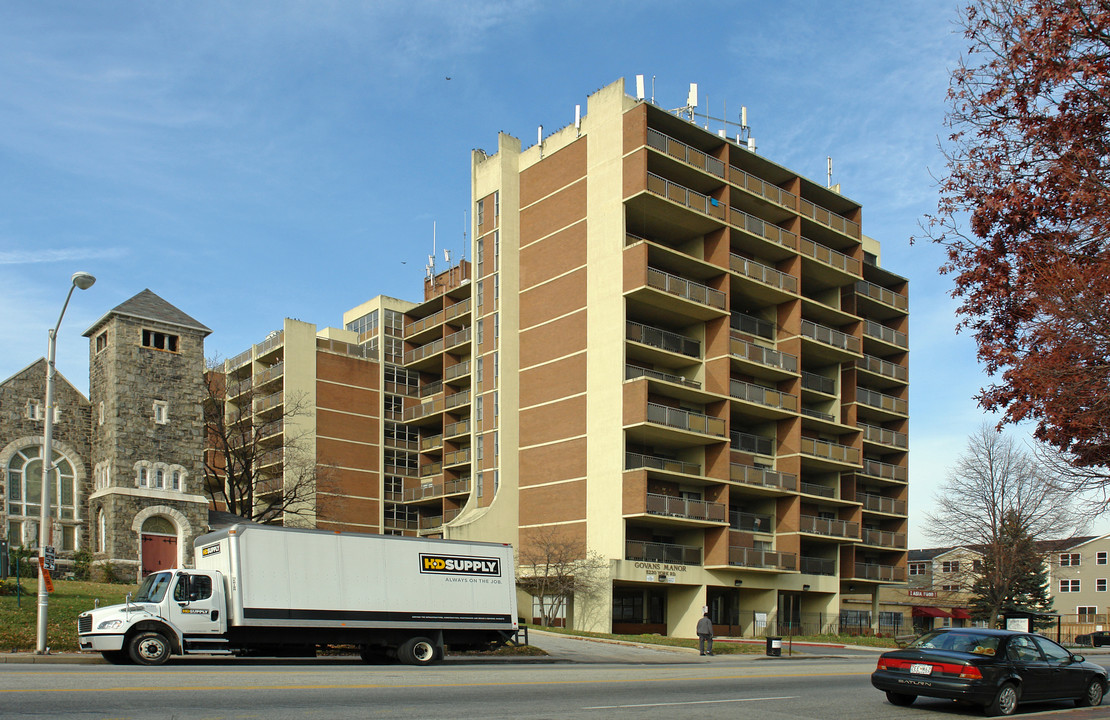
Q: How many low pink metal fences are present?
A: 0